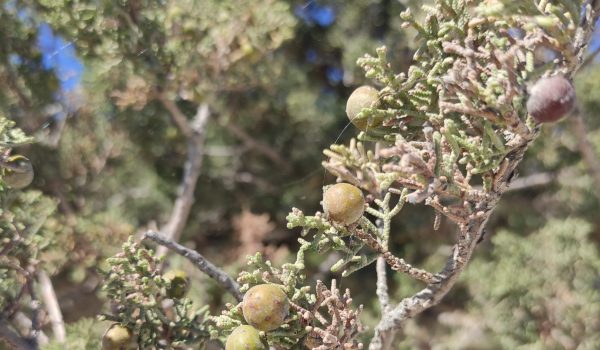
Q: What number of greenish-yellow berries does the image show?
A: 7